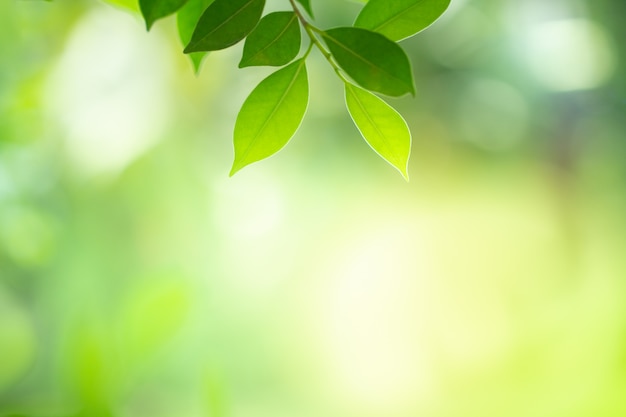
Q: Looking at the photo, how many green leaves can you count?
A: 9